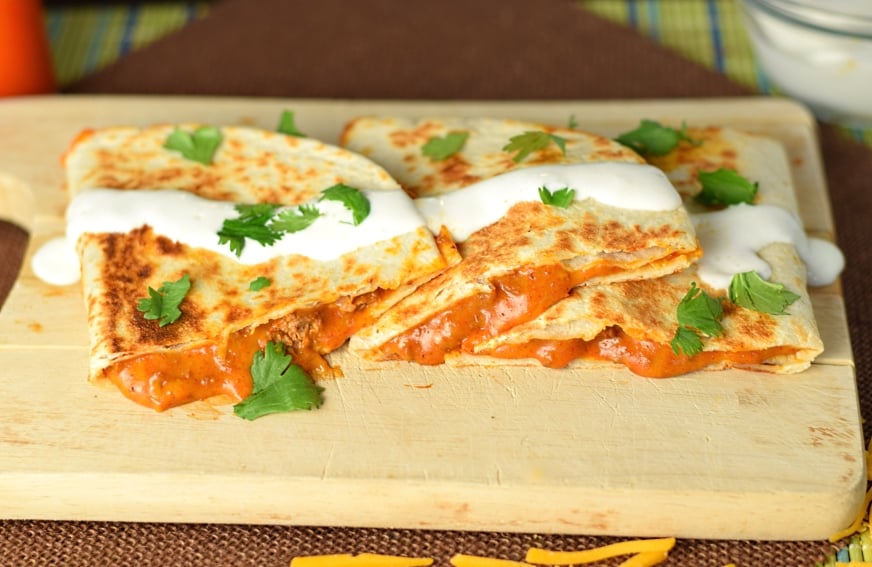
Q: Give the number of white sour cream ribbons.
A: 3